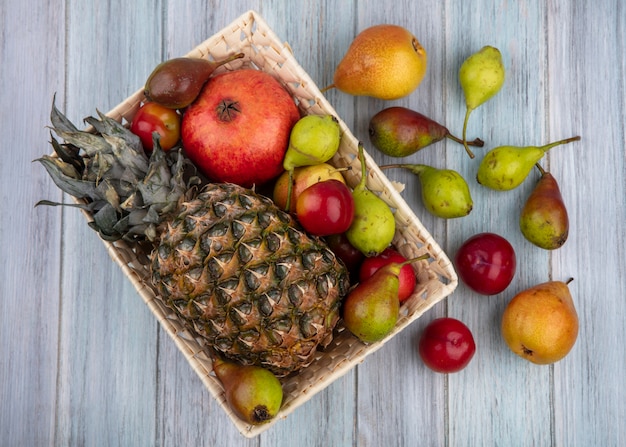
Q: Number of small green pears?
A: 5